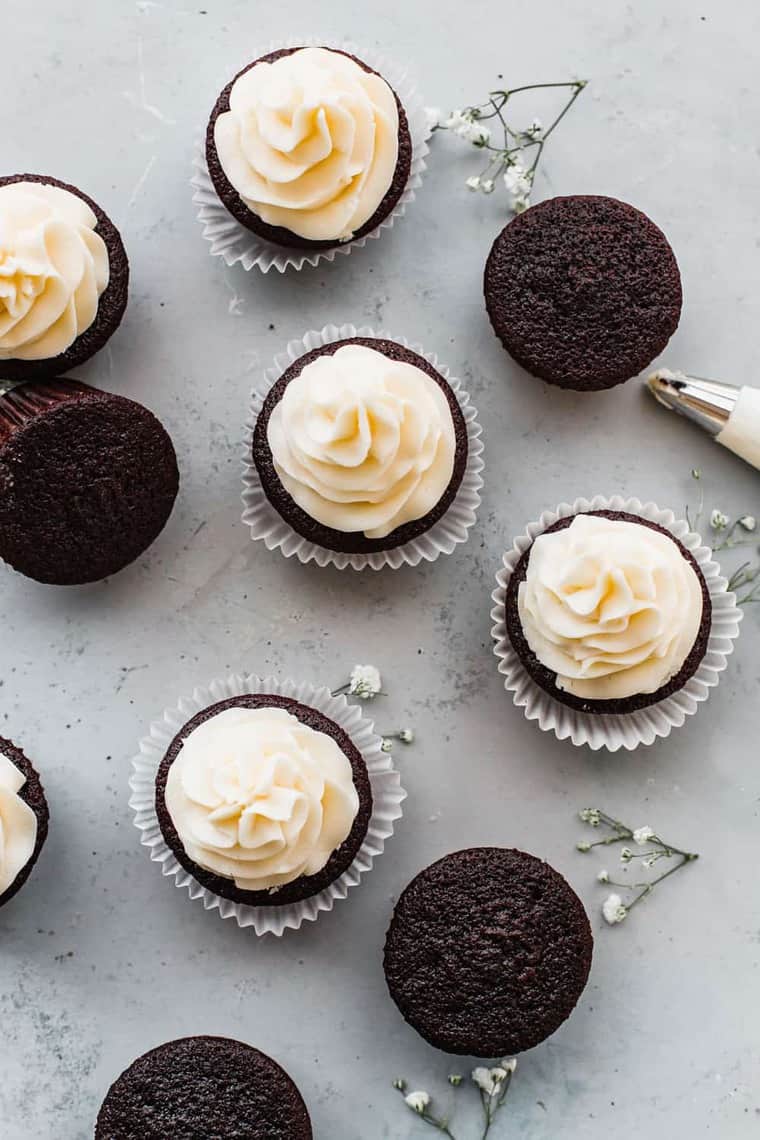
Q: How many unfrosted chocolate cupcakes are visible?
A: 4